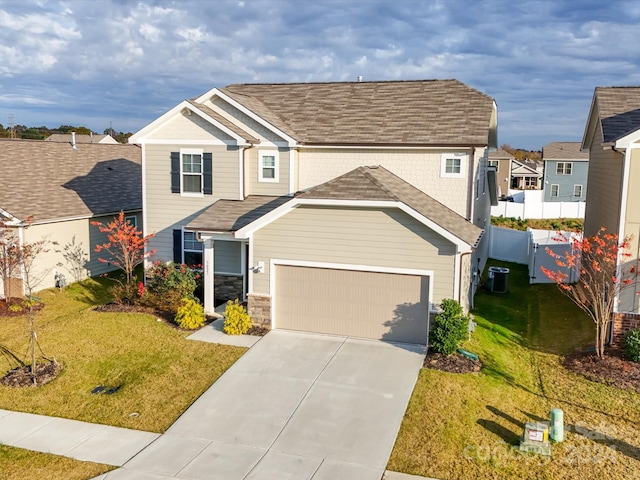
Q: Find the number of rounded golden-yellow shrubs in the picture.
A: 2